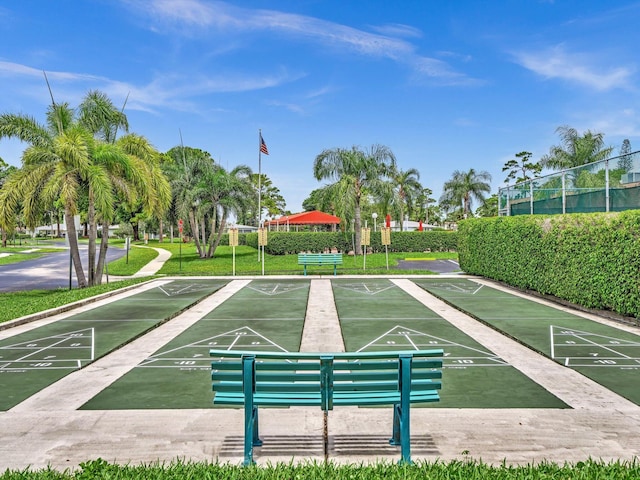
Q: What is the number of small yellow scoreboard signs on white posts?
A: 4